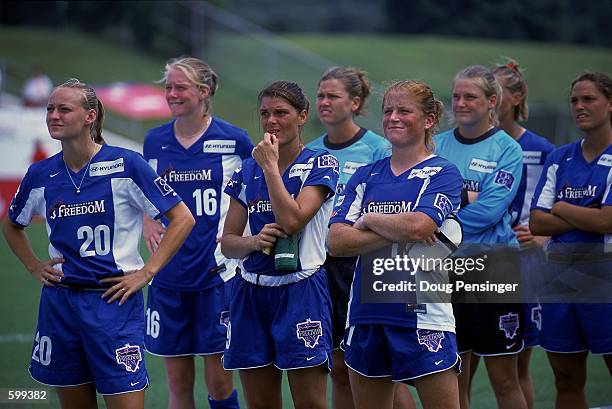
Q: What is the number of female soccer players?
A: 8